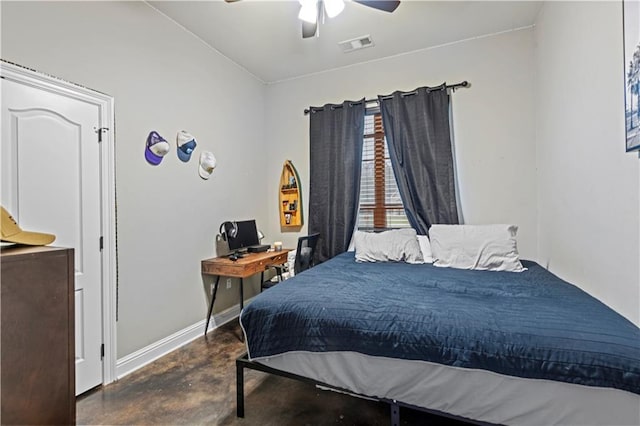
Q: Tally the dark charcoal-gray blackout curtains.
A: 2